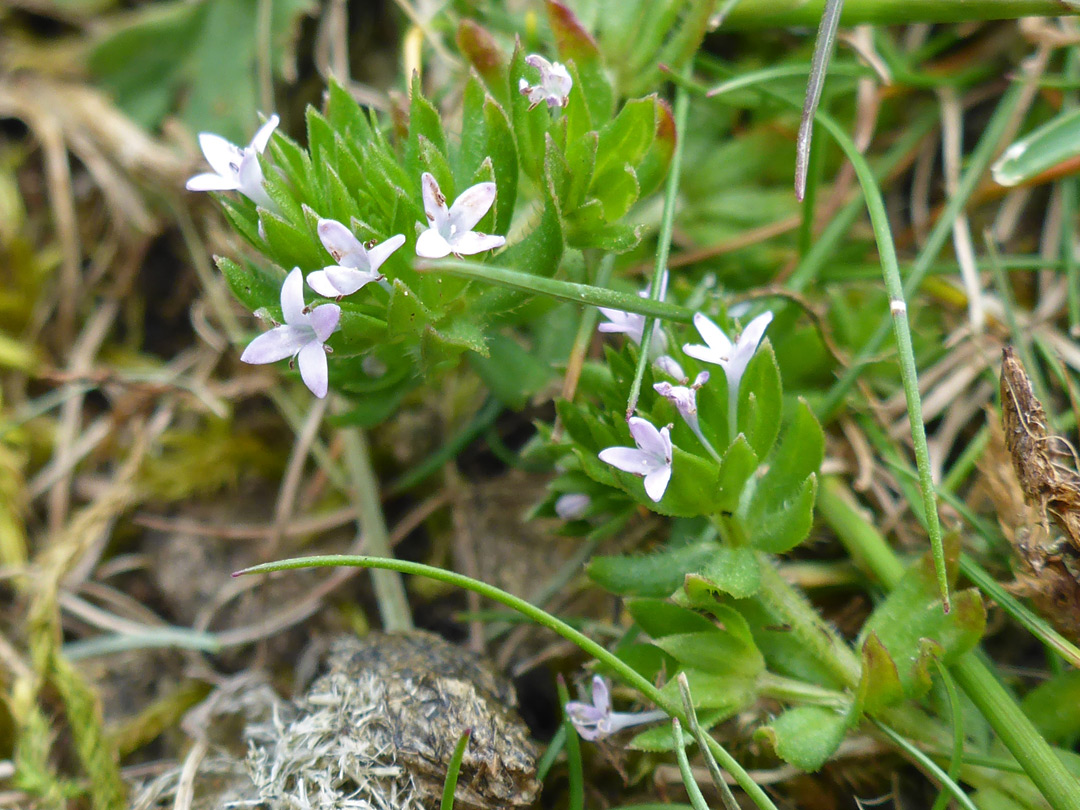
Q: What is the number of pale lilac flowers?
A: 10